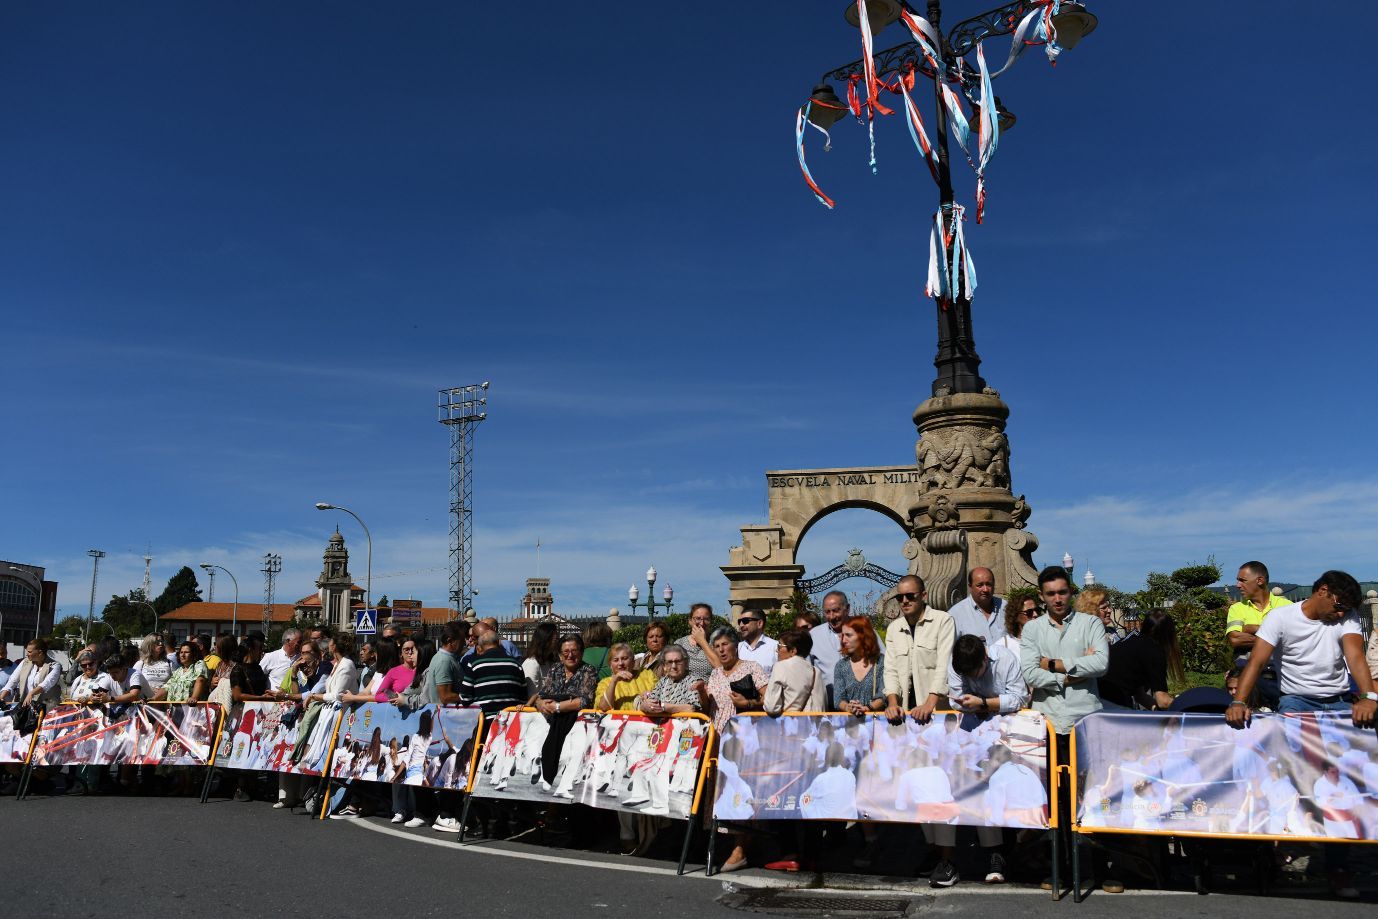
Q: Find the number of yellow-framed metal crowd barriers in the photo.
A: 7